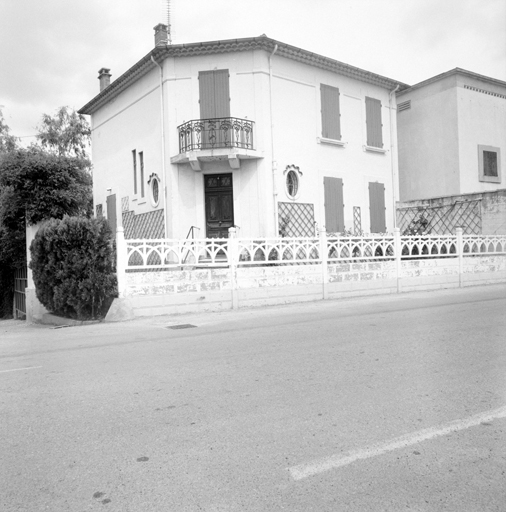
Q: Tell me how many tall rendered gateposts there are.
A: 1